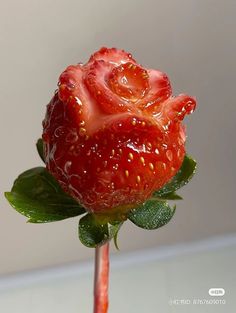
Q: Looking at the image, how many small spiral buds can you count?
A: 1